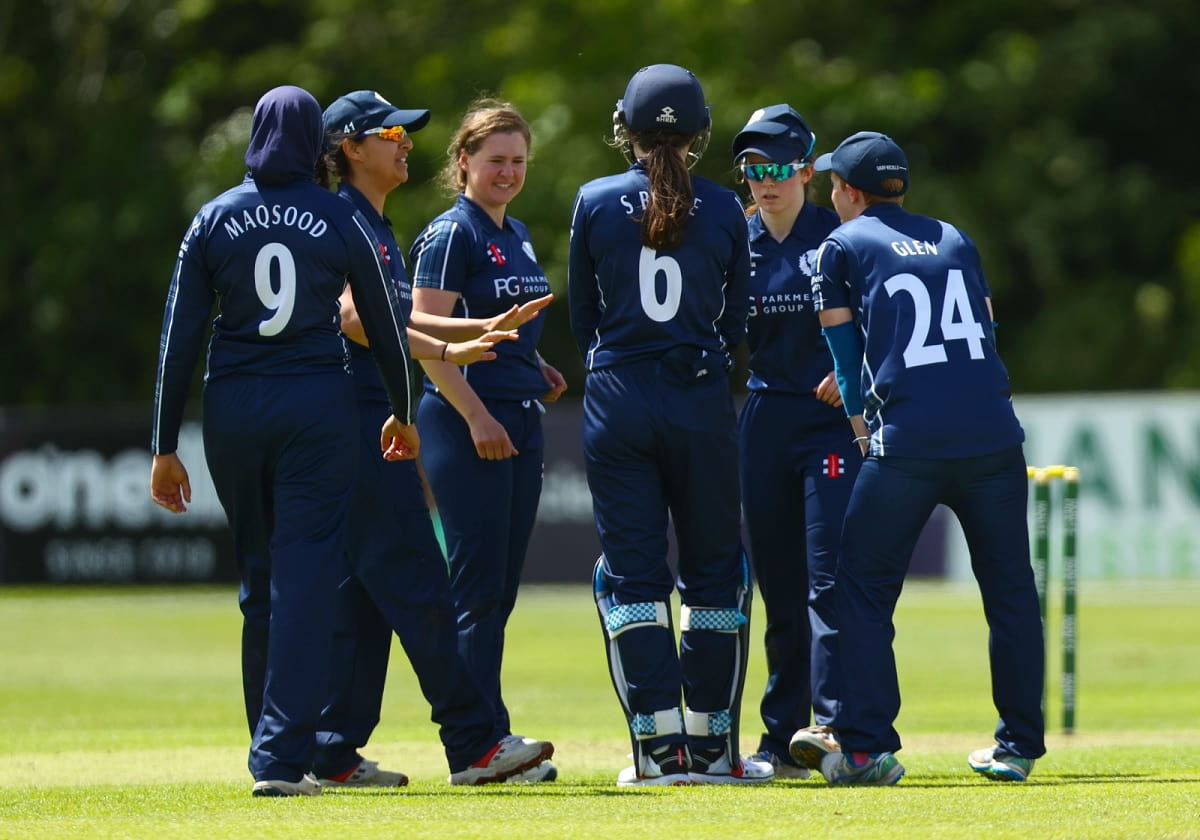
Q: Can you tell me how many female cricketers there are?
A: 6